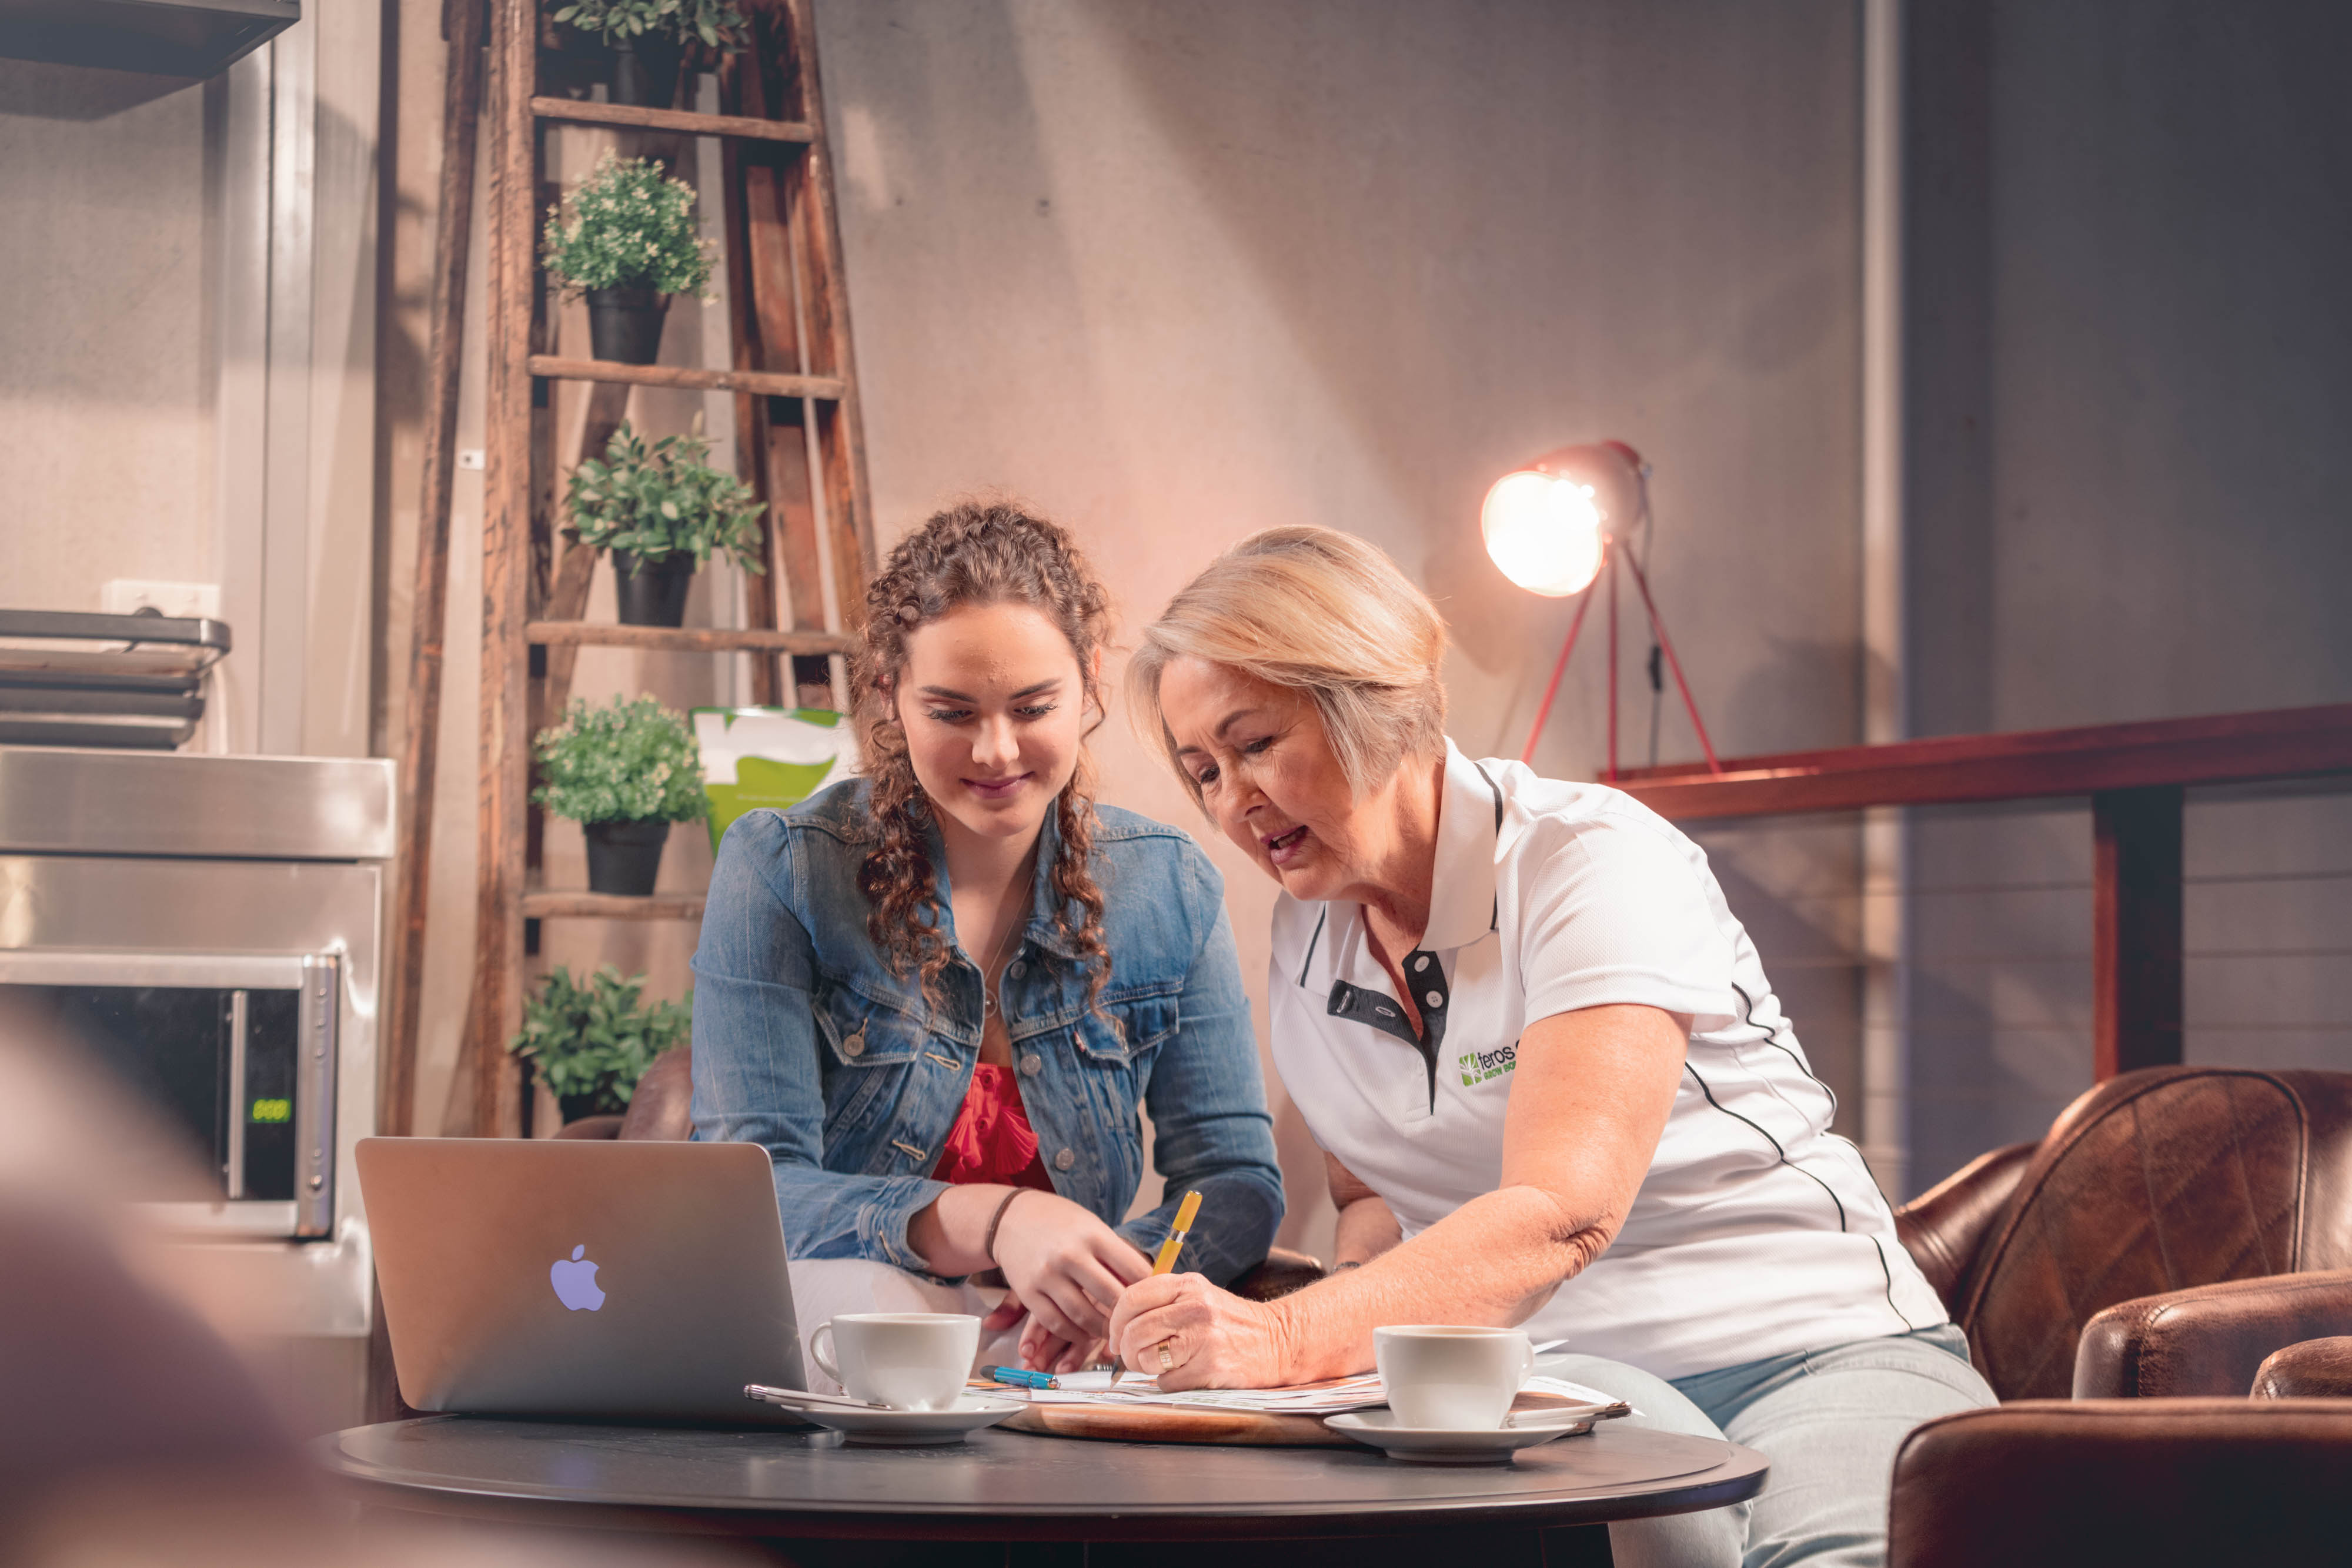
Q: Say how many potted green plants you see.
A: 5